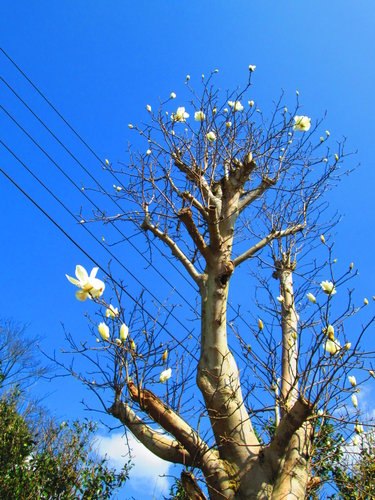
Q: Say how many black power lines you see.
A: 5